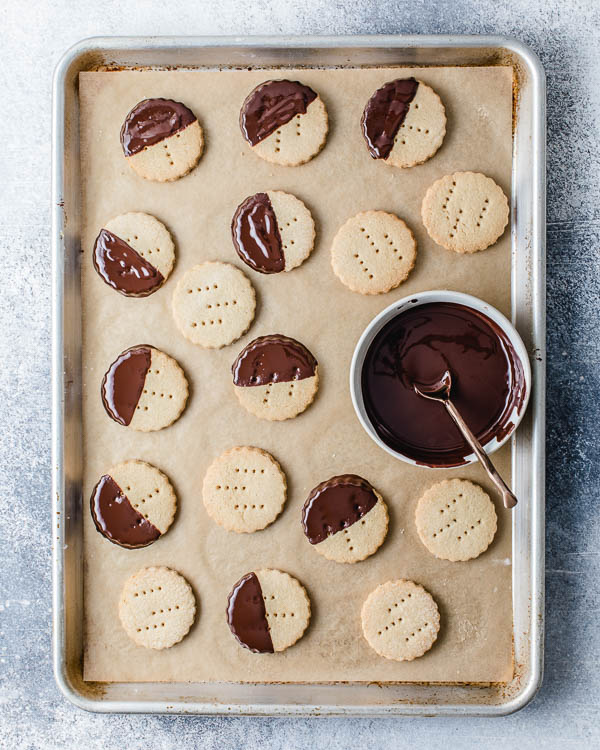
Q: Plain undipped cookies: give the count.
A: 7